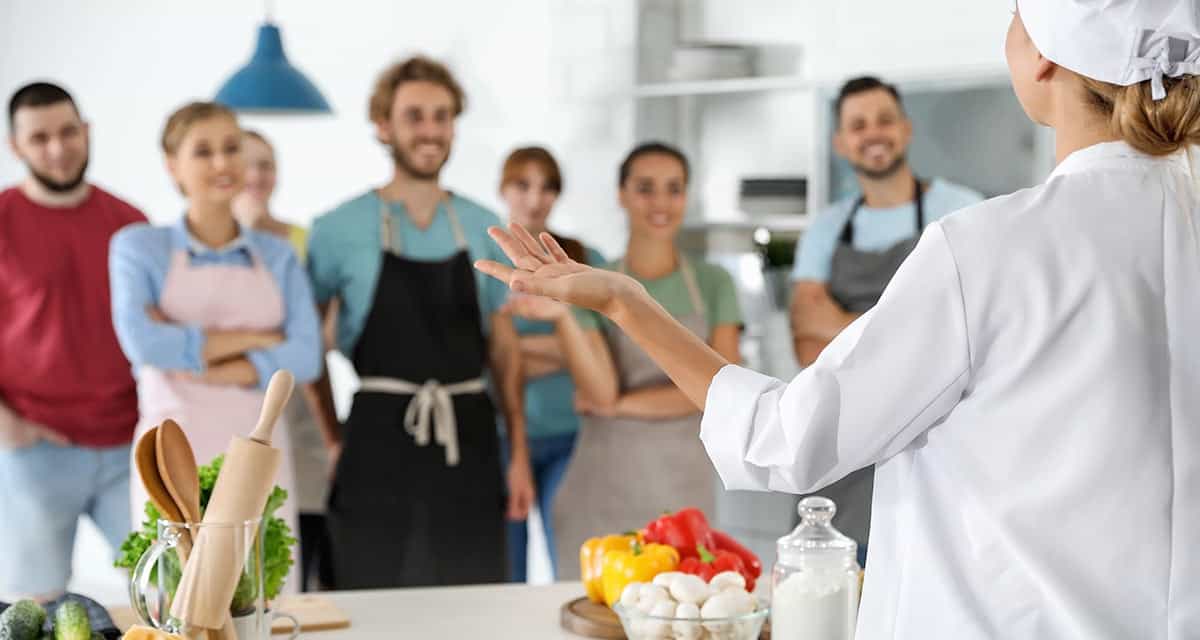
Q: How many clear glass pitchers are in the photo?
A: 1